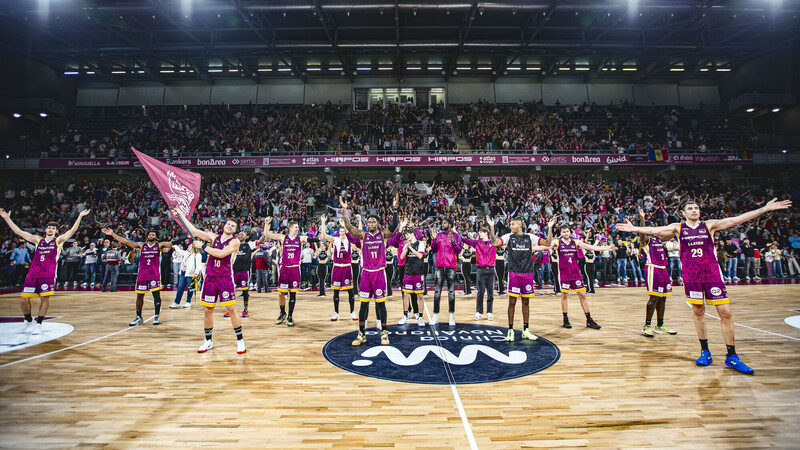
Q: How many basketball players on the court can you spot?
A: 12